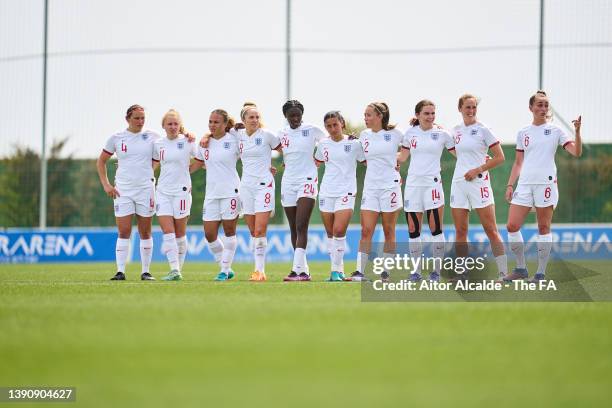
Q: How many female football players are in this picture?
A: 10